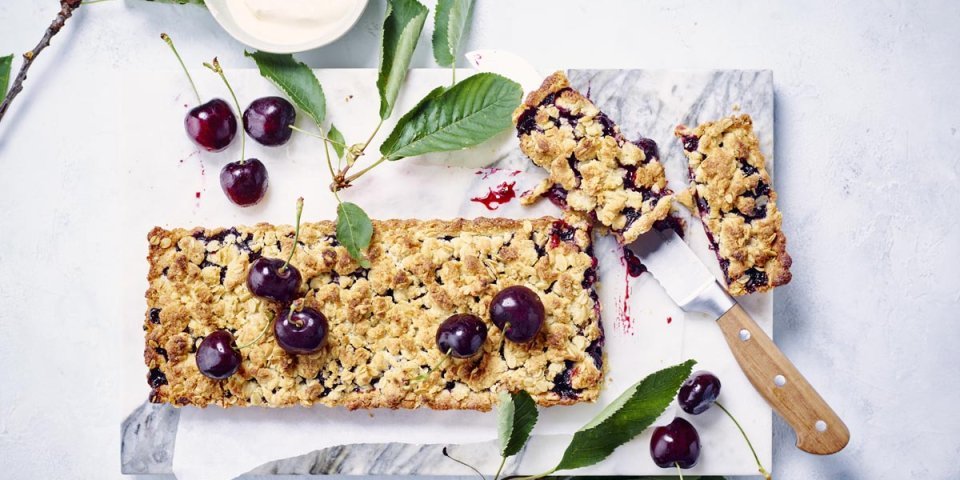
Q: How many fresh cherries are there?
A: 10